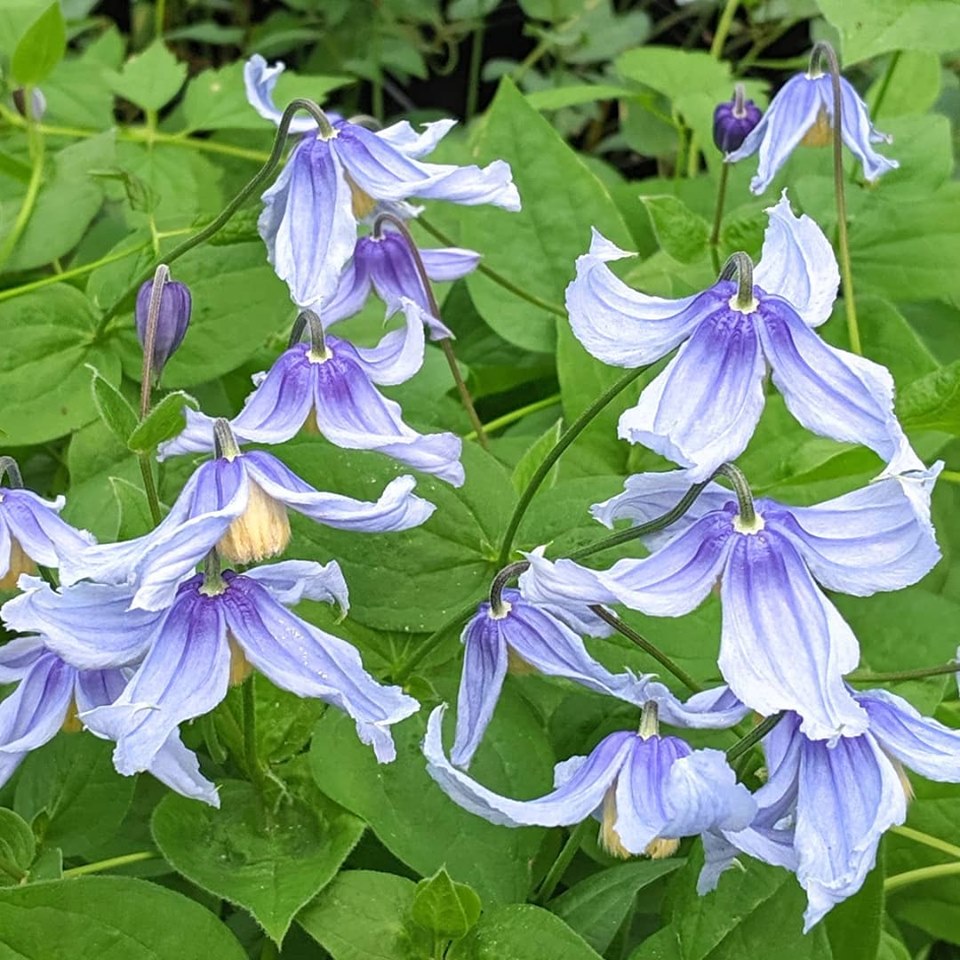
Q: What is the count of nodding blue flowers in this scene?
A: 13